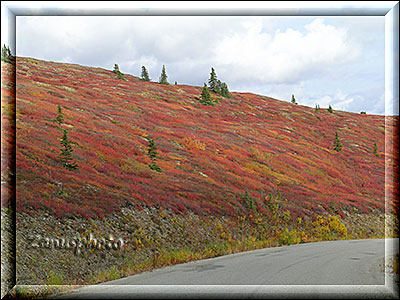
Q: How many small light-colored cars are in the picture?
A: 0